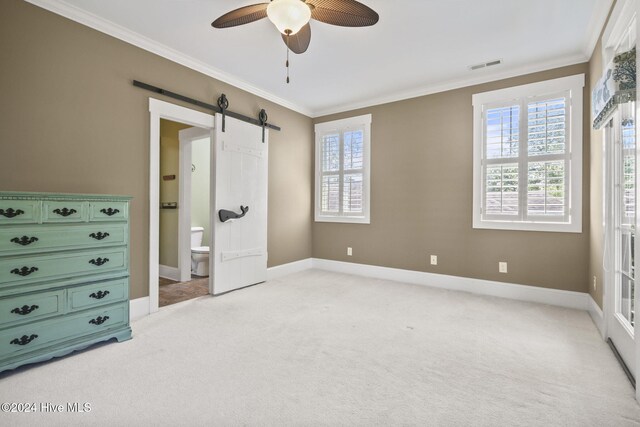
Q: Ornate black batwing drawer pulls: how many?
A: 11